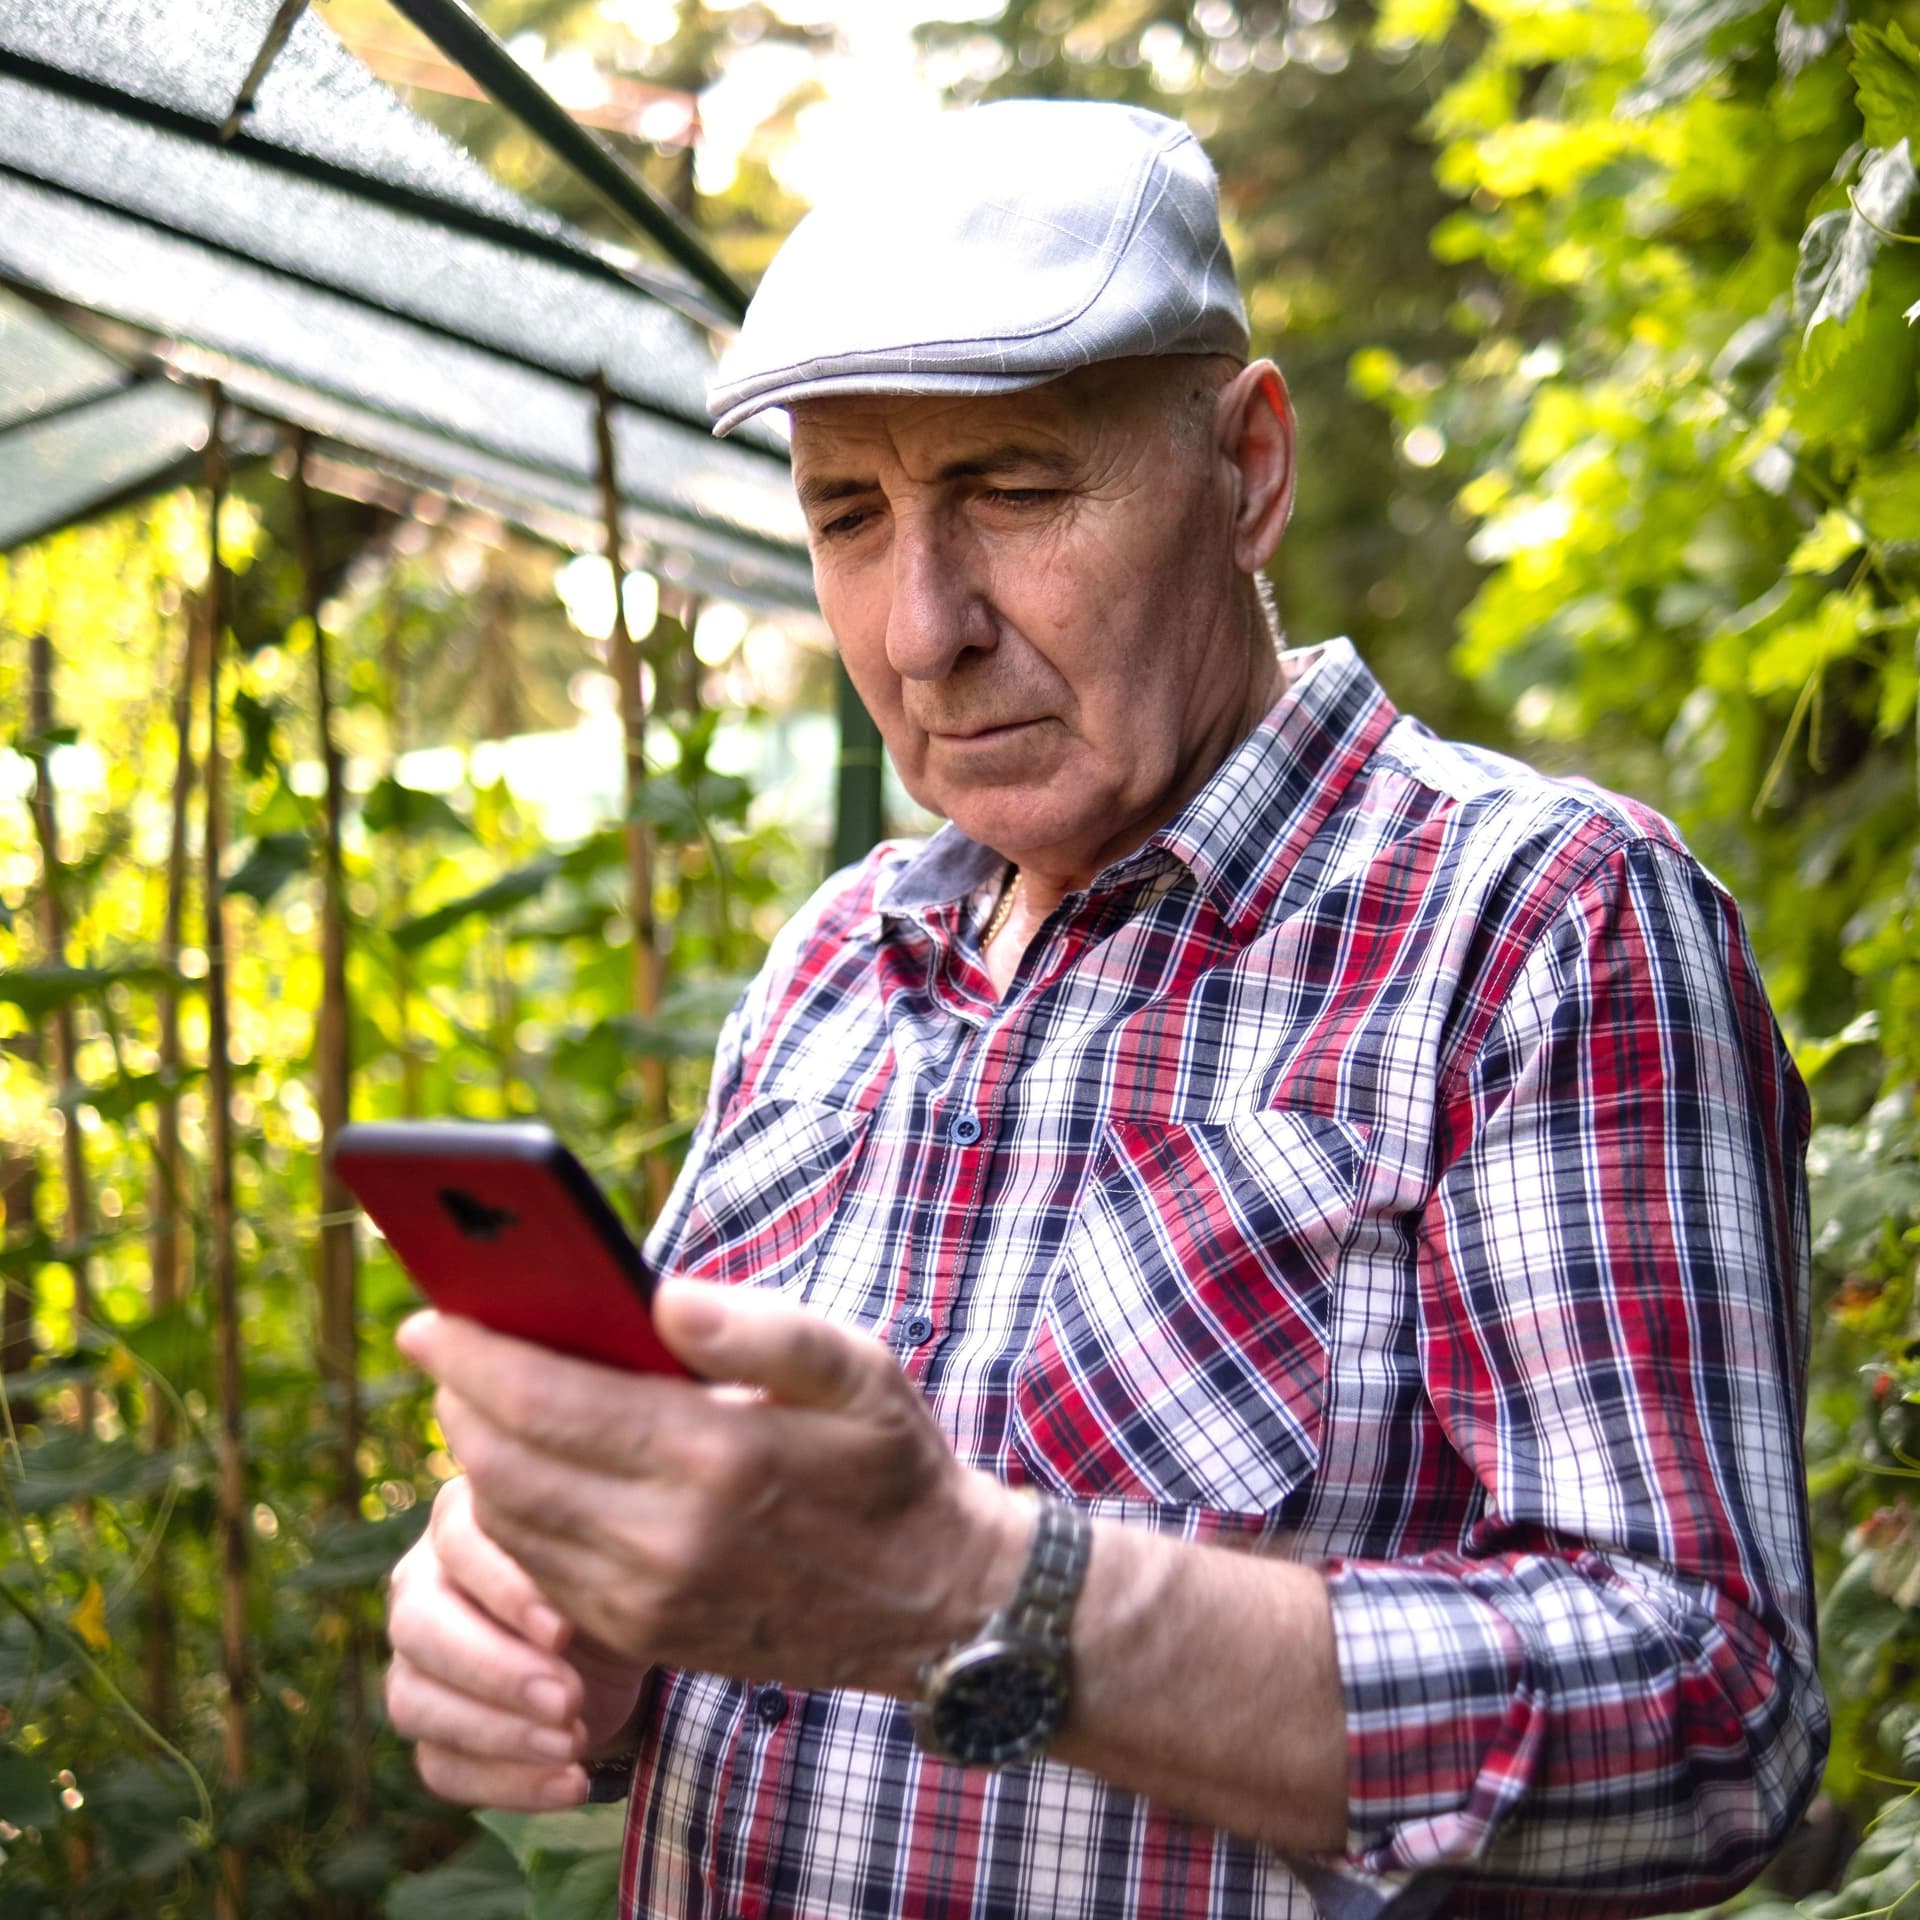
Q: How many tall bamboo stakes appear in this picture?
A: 5